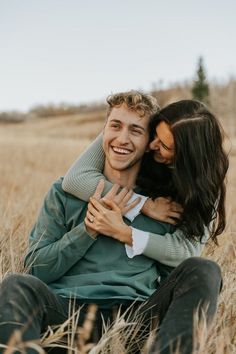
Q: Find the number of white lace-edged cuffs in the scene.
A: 2